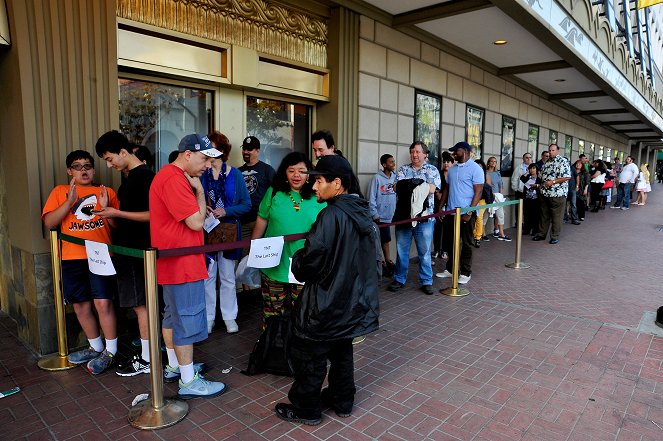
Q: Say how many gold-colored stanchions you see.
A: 4